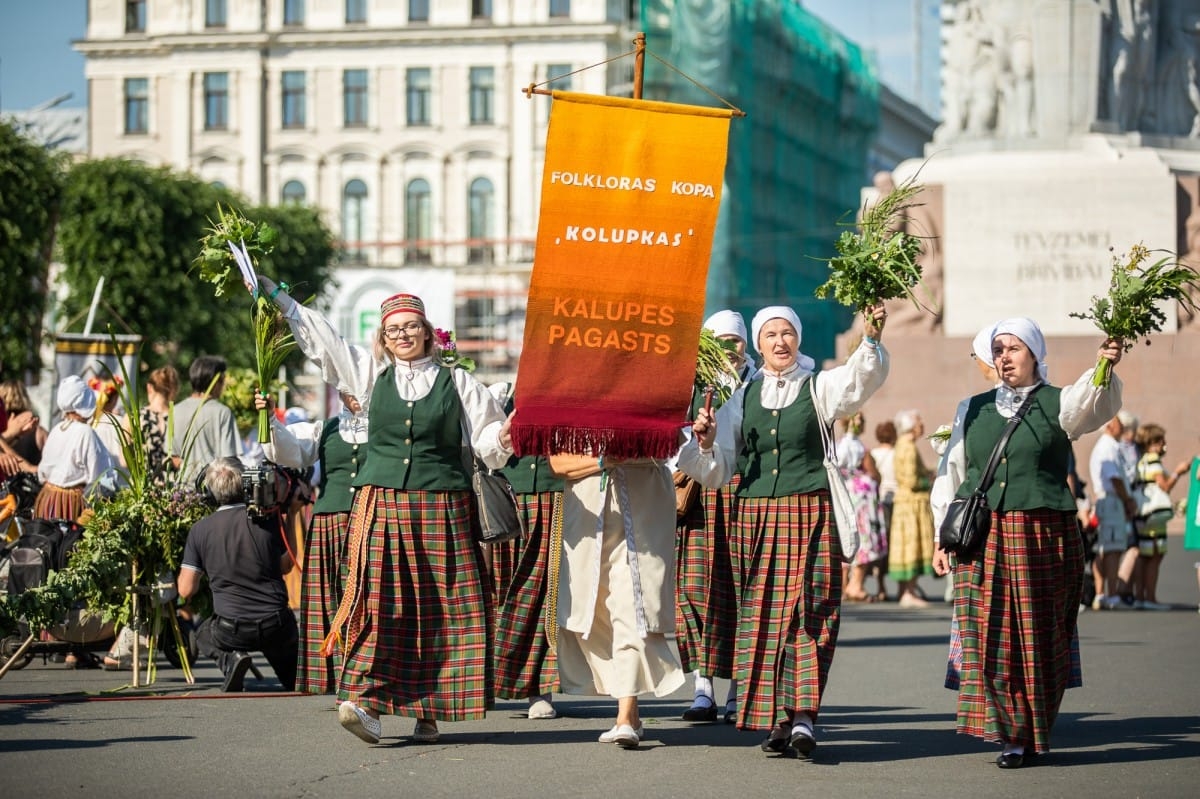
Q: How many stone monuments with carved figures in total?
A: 1